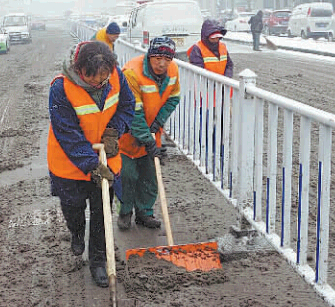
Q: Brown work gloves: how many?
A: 2